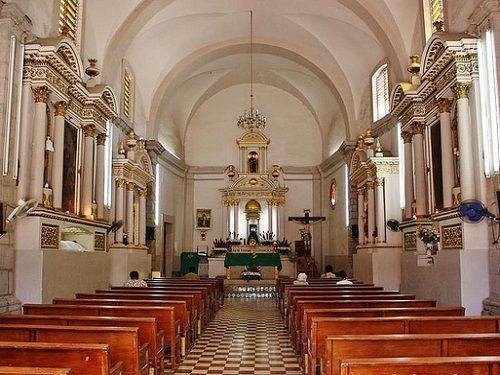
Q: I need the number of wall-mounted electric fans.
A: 4